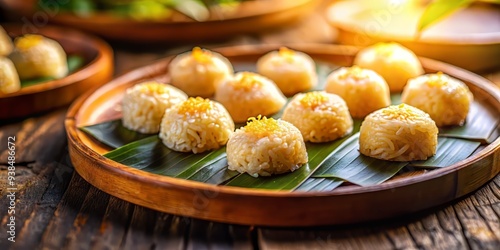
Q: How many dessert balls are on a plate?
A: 11